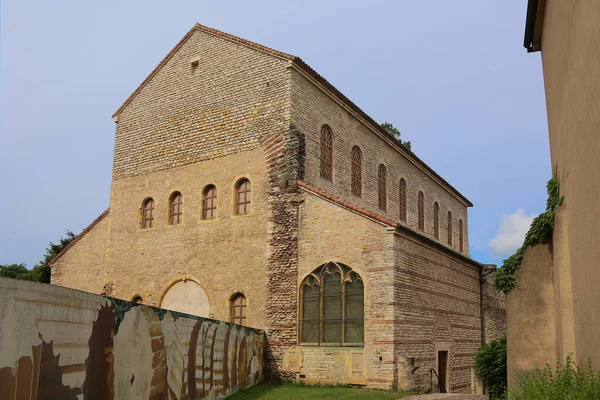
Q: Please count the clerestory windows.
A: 8